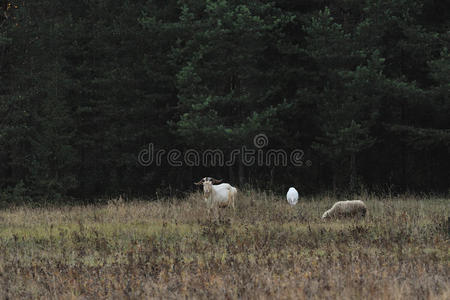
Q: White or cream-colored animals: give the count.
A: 3